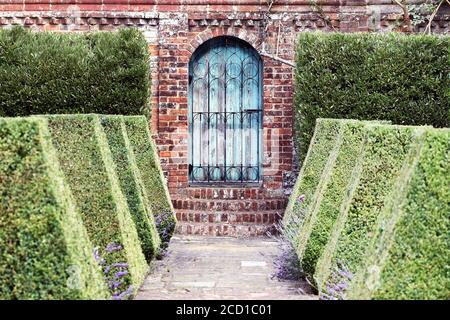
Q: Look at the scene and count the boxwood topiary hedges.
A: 8